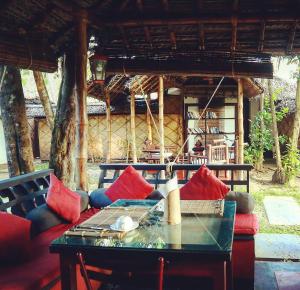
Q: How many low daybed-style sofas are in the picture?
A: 2